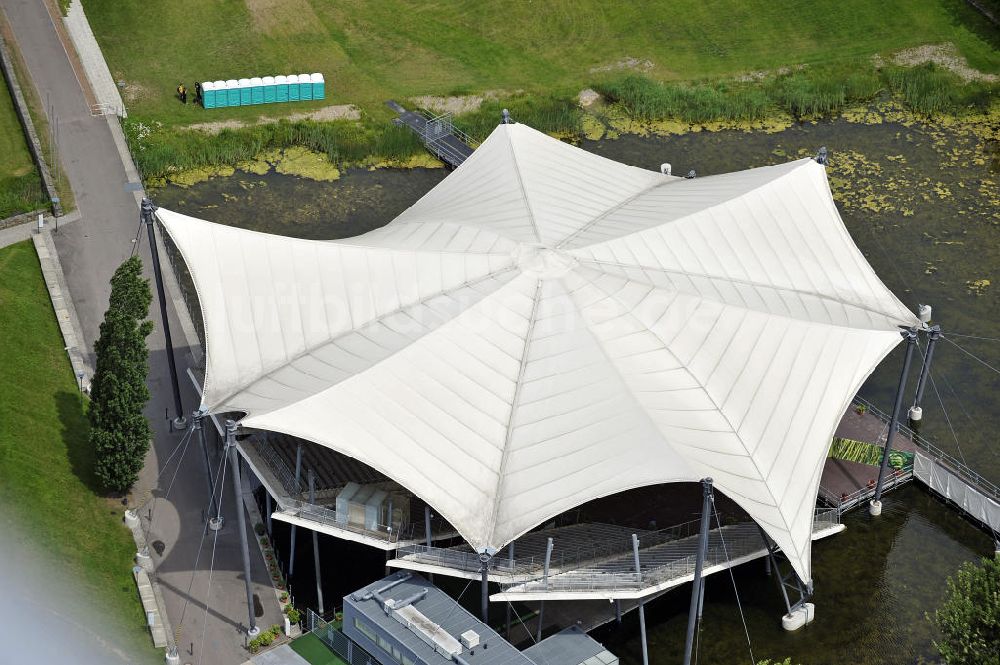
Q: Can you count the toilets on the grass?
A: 10